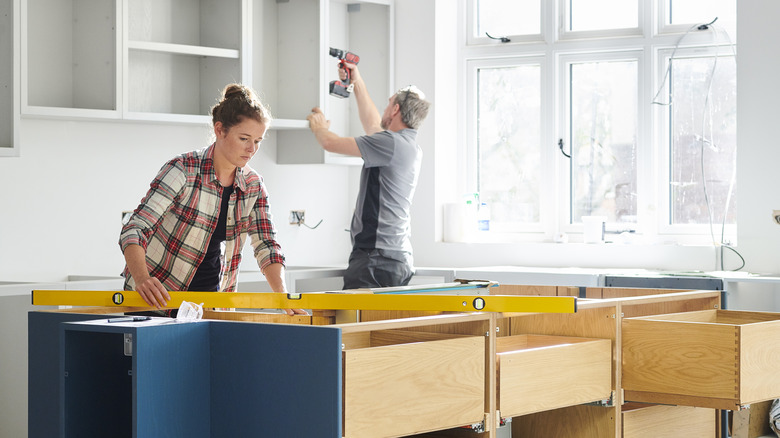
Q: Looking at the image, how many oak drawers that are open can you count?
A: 1